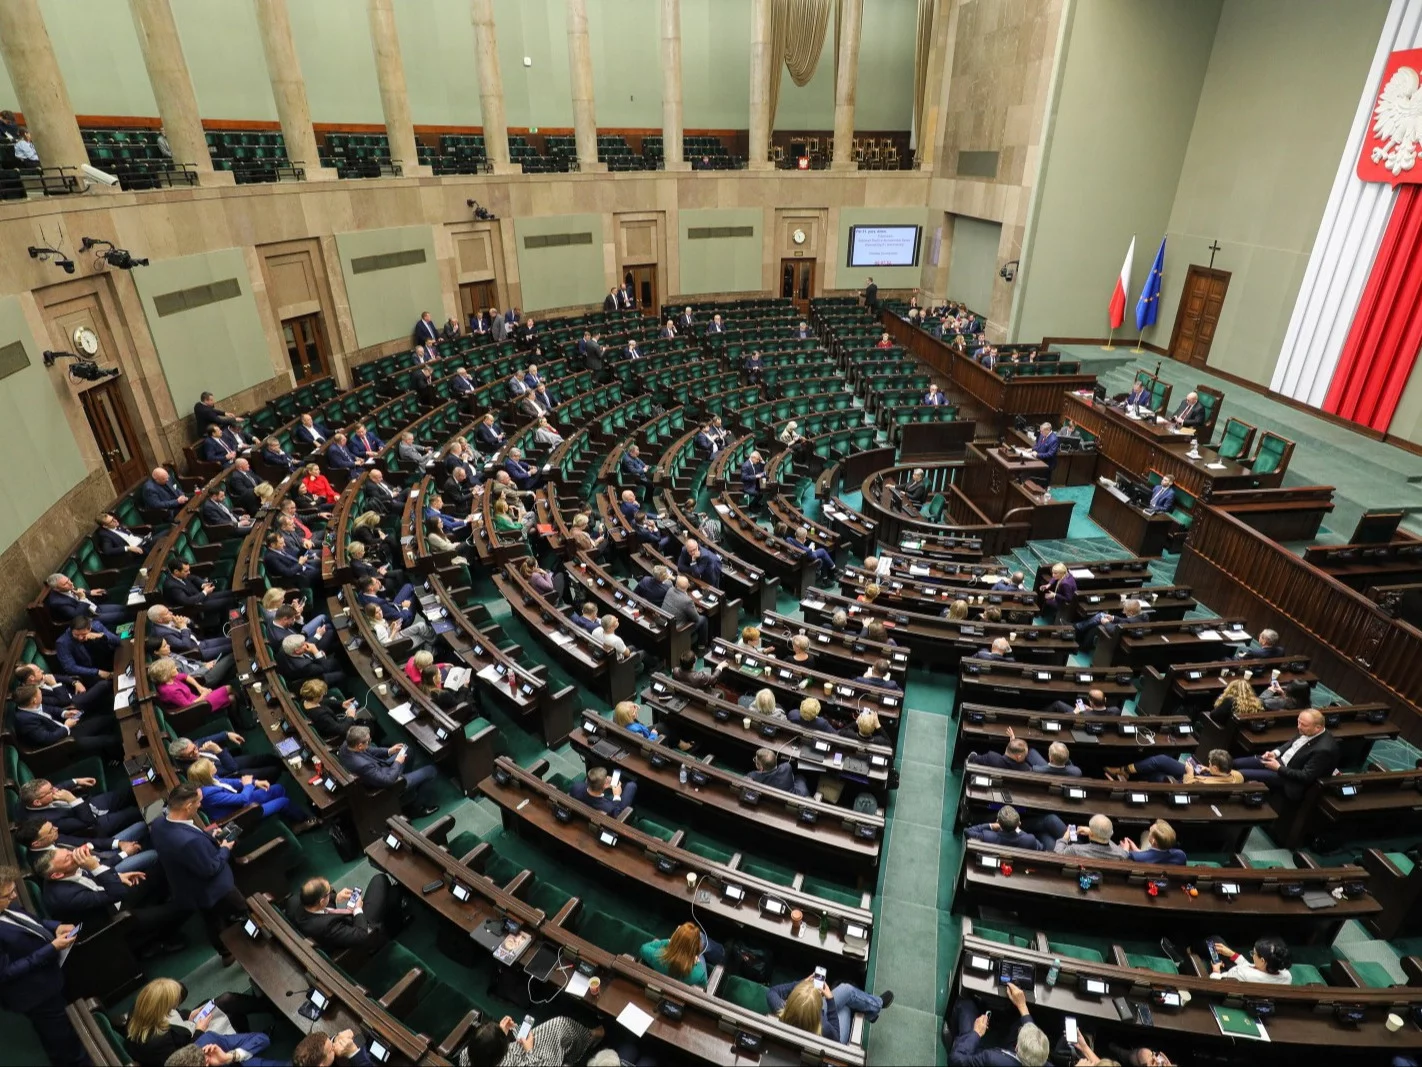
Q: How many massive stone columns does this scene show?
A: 9